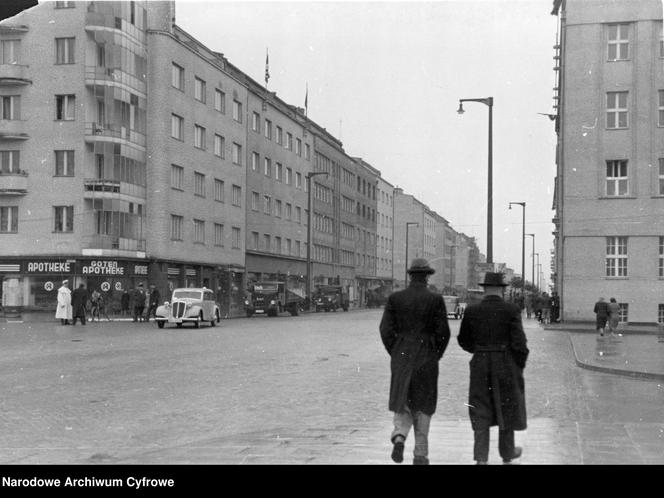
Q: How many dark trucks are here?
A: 2